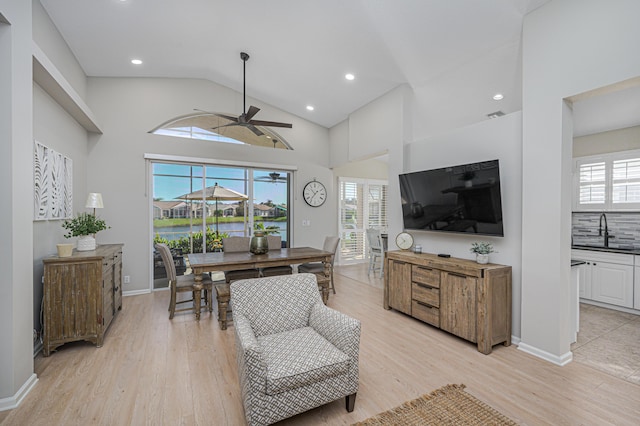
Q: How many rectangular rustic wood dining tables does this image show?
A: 1